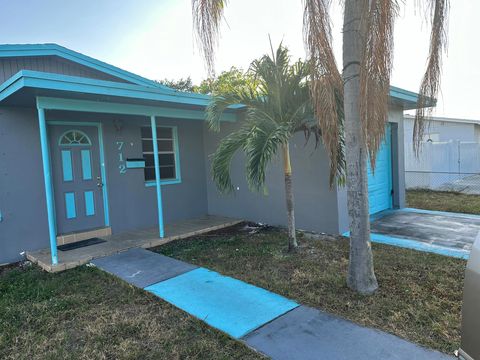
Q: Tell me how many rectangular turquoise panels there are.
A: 4